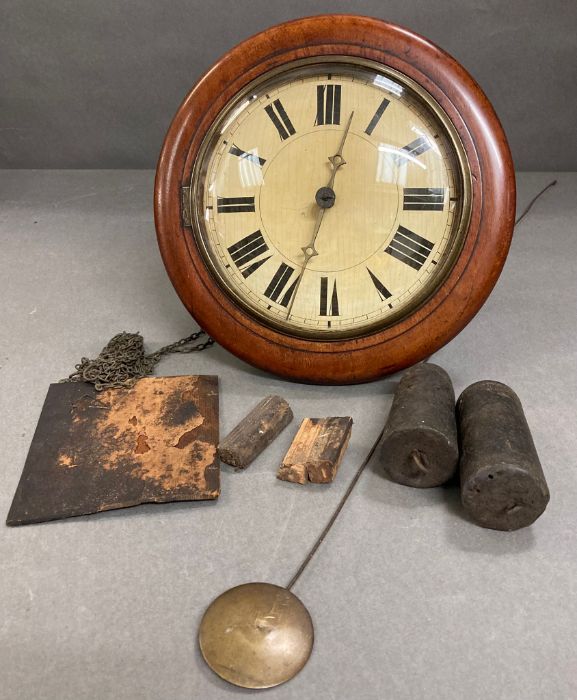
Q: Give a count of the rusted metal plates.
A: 1